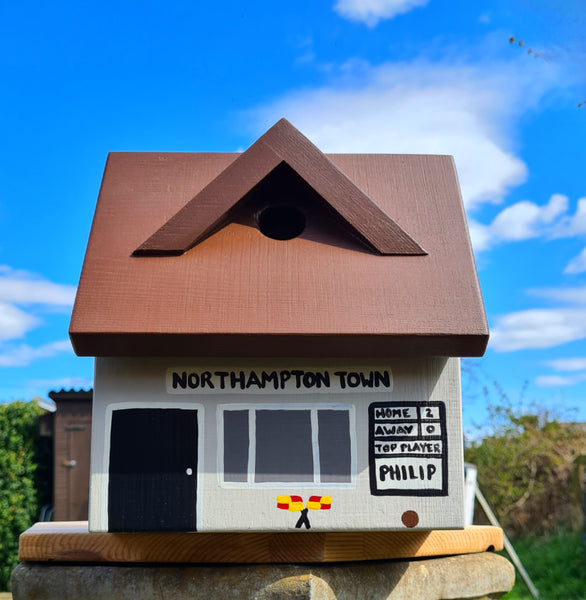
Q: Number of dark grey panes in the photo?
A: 3